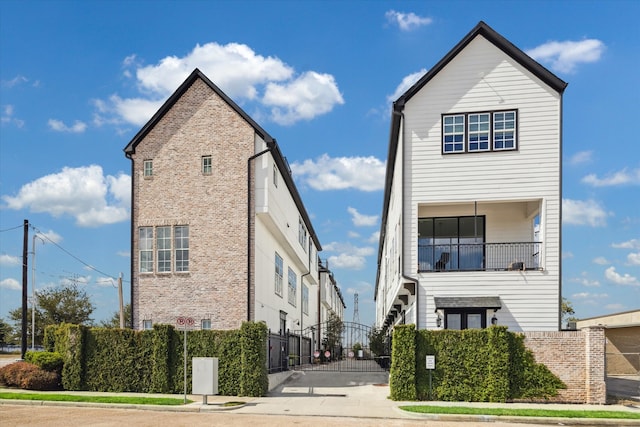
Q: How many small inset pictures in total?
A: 0